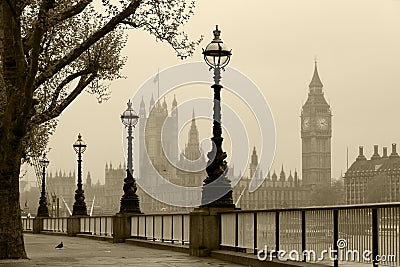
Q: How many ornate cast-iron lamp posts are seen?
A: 4